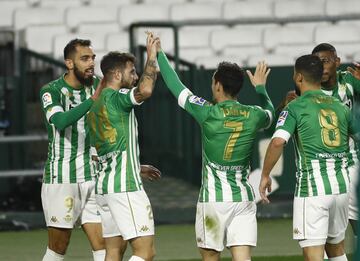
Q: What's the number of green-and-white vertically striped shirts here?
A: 5